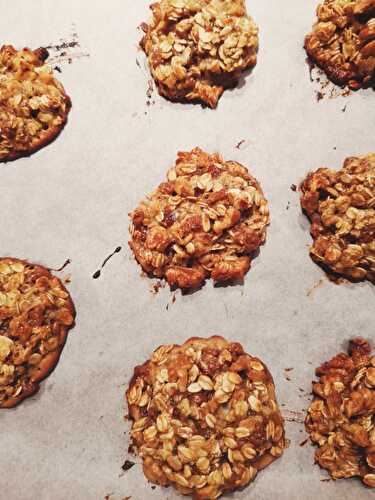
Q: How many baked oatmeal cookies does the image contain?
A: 8